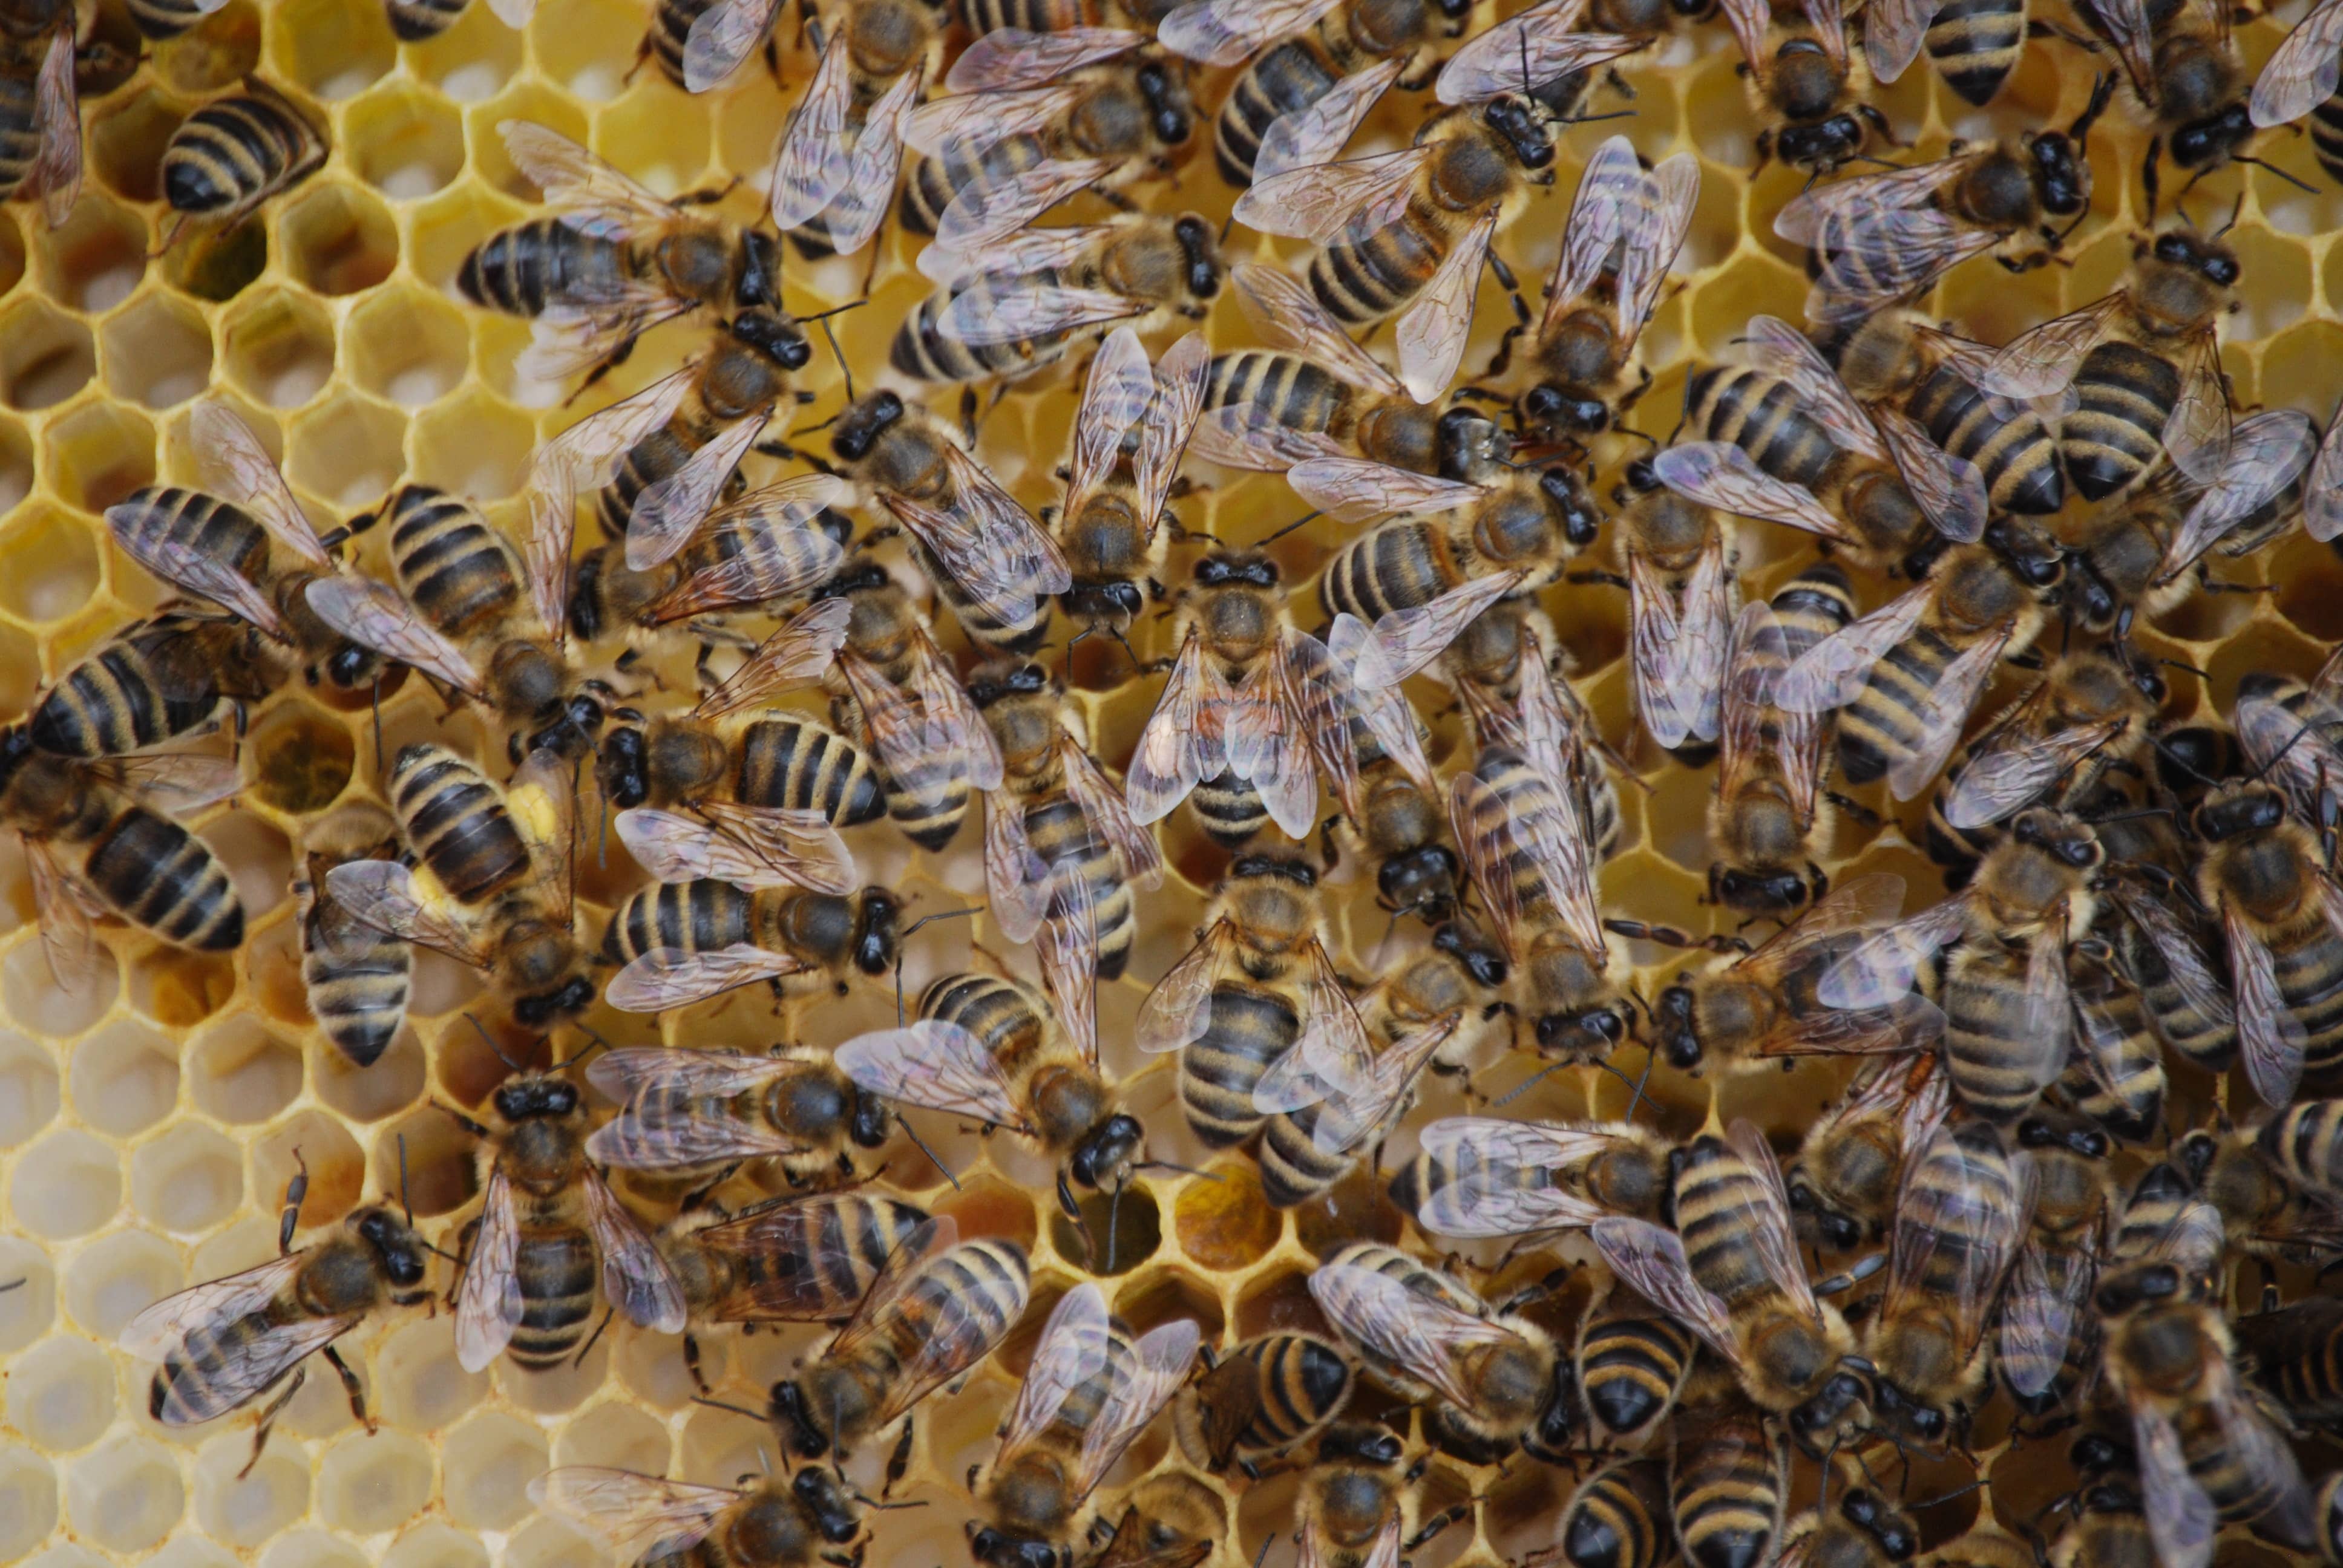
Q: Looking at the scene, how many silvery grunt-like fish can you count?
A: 0